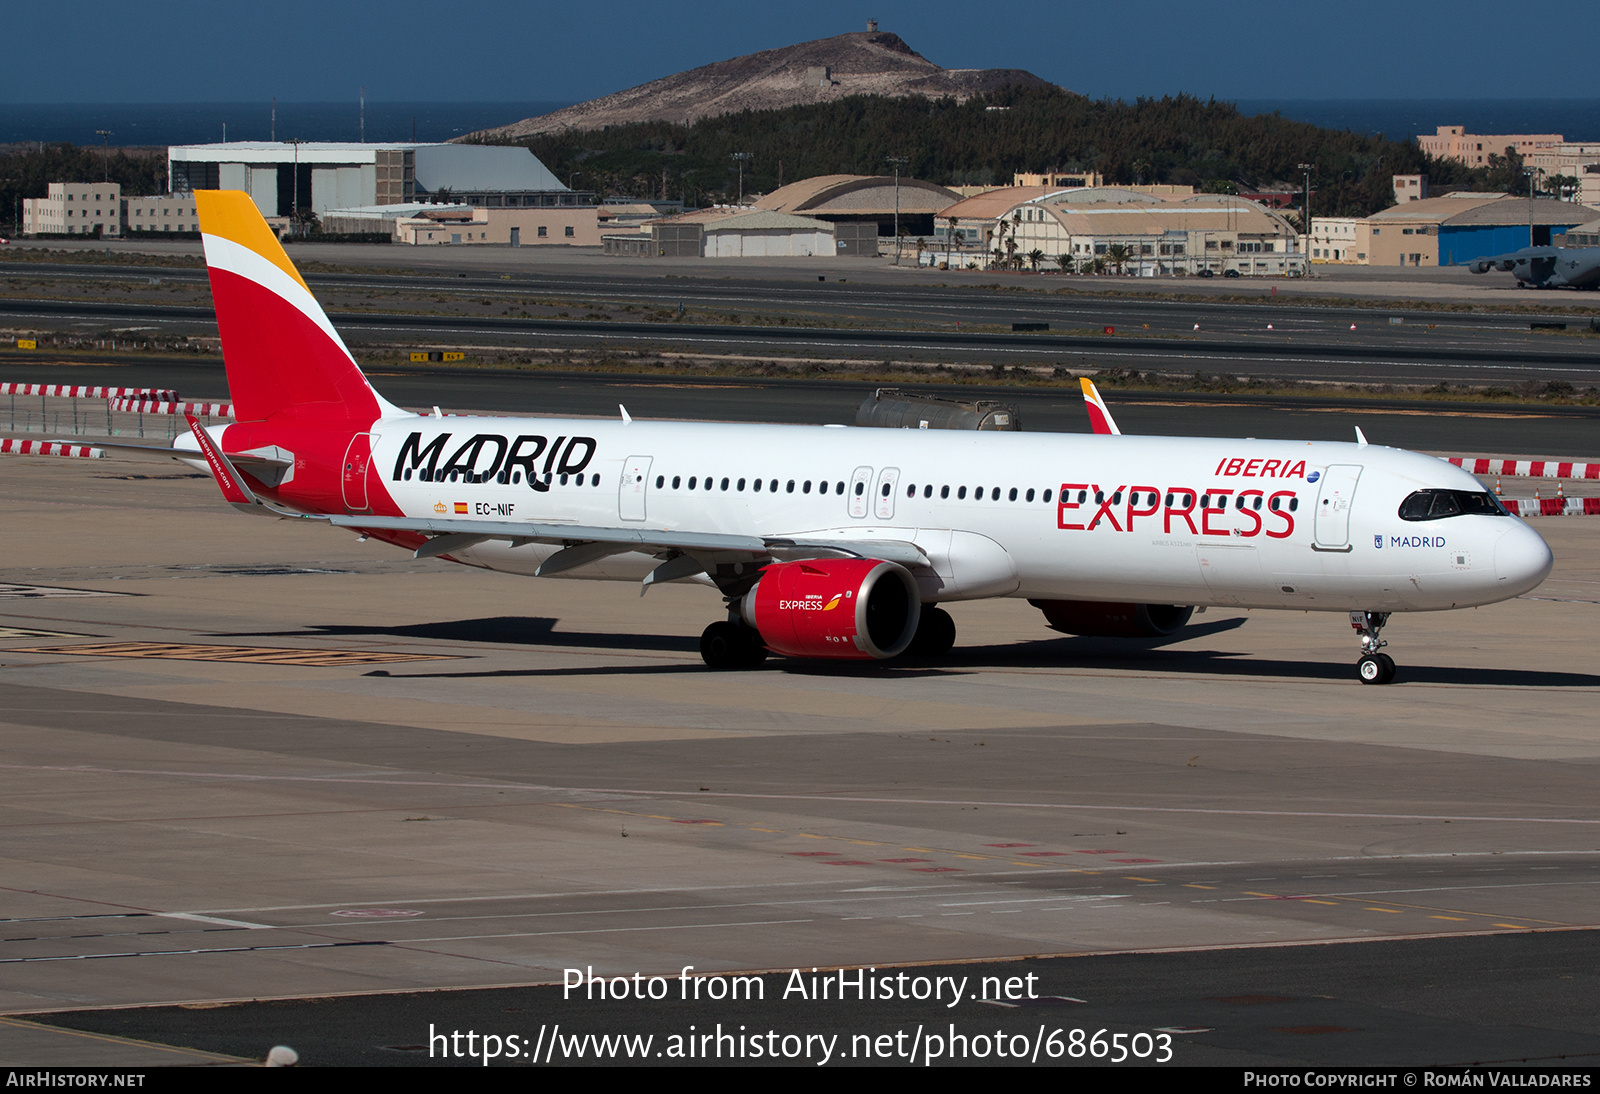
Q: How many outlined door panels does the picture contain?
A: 5